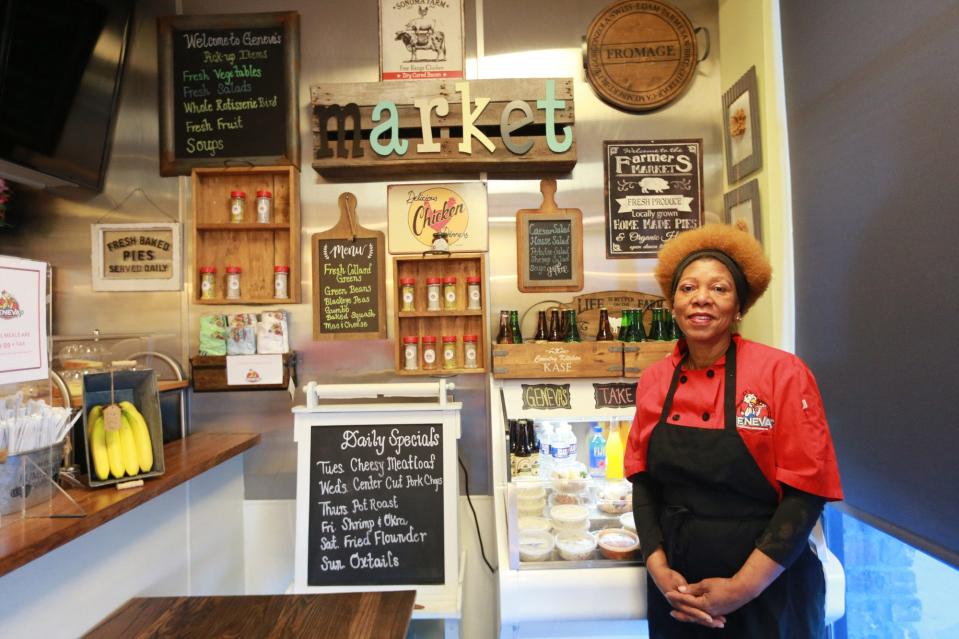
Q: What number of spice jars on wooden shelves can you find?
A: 13